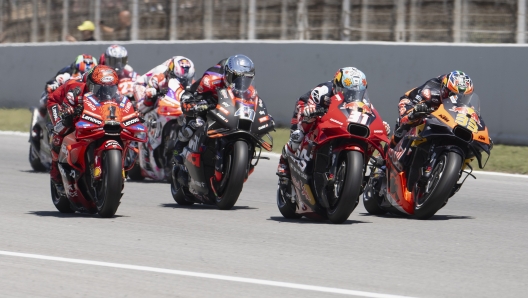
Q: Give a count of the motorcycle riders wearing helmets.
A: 7